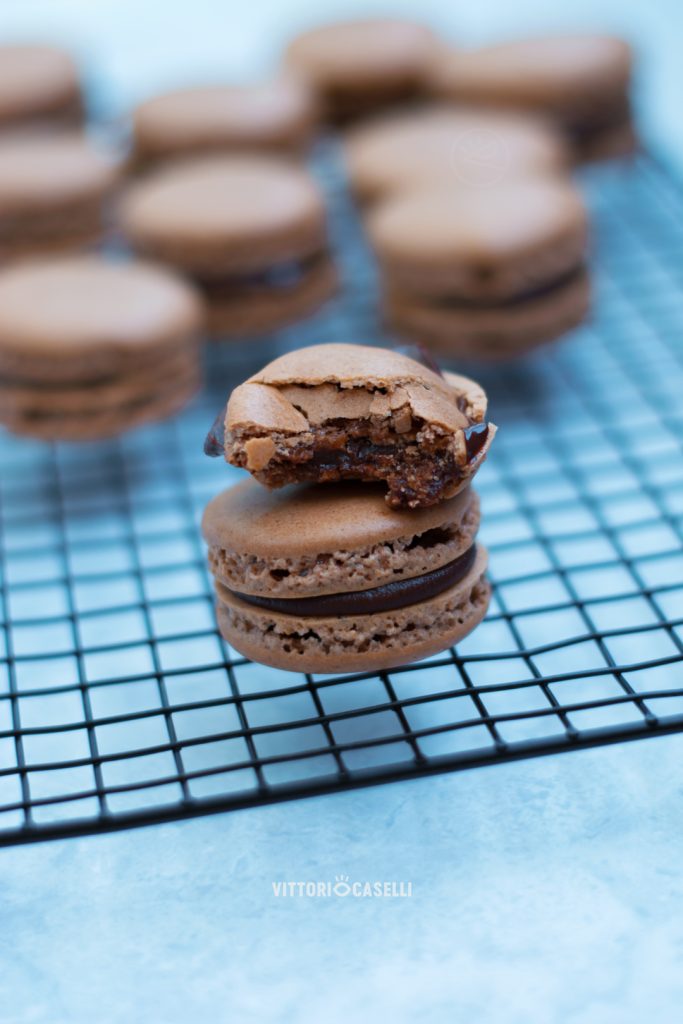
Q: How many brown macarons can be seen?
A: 11